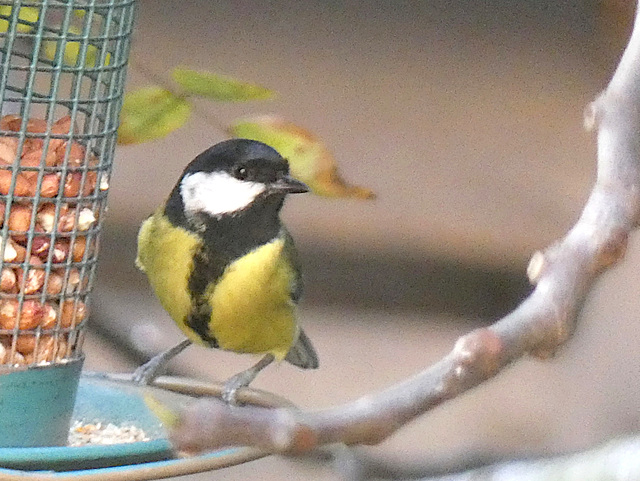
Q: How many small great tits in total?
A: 1